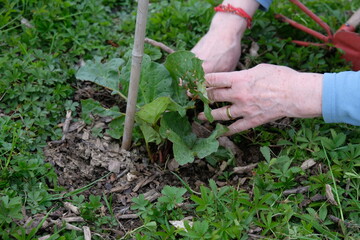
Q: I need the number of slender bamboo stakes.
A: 1